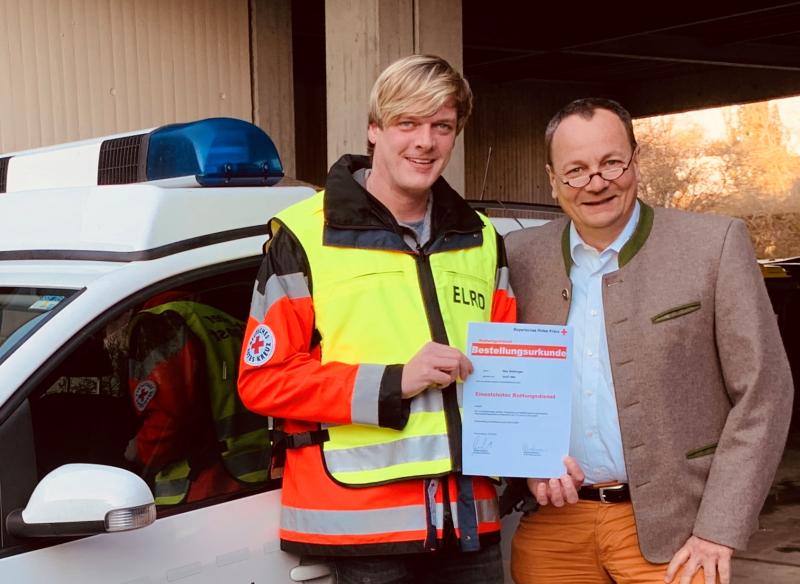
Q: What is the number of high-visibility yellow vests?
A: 1